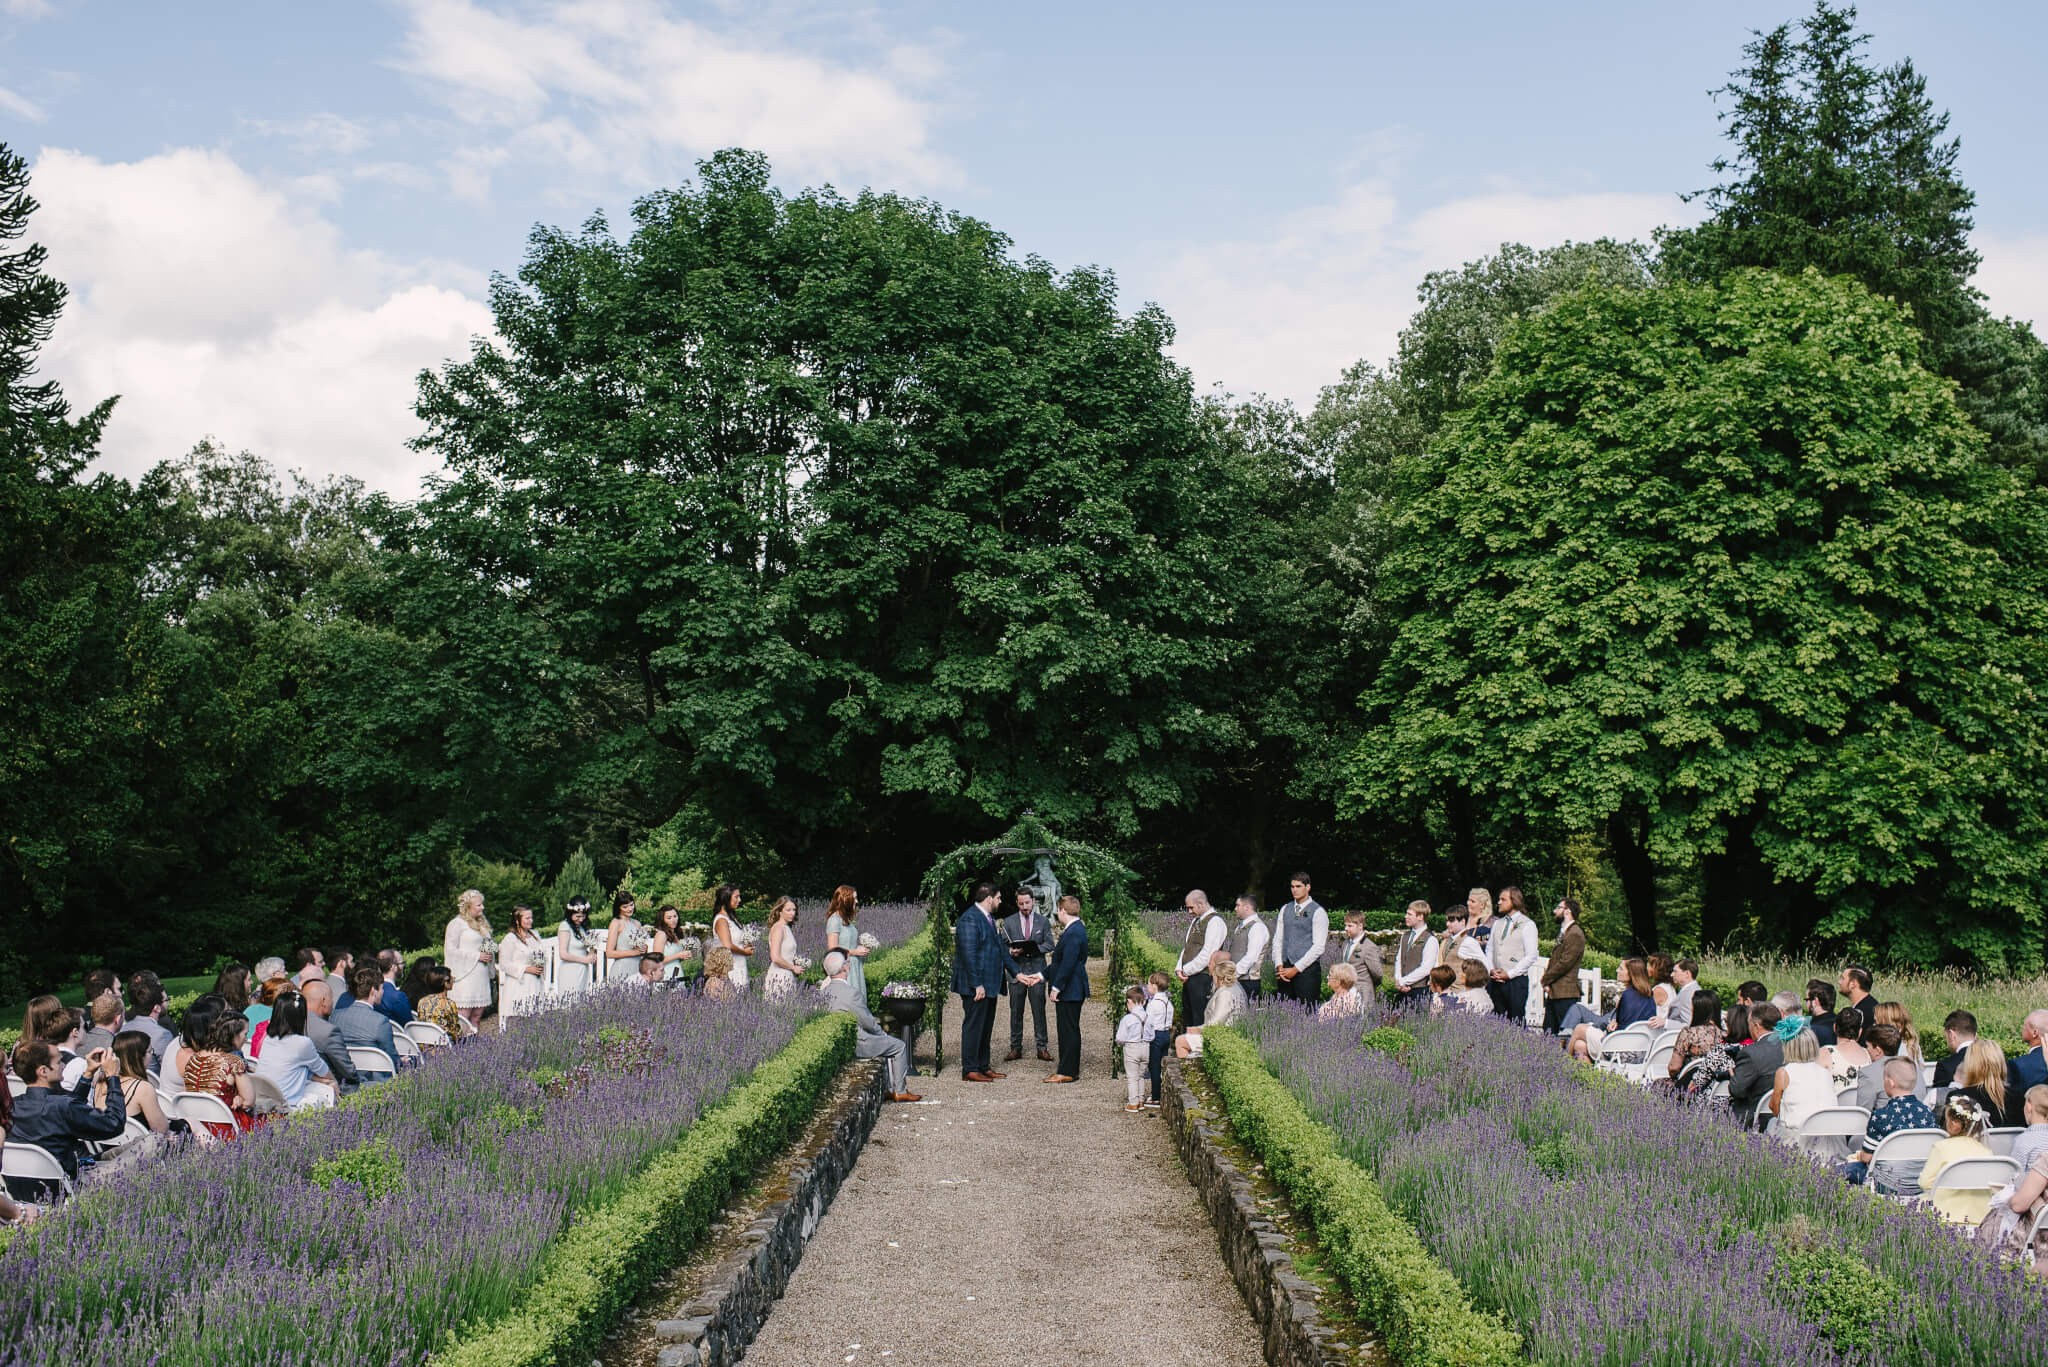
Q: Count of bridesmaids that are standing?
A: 8